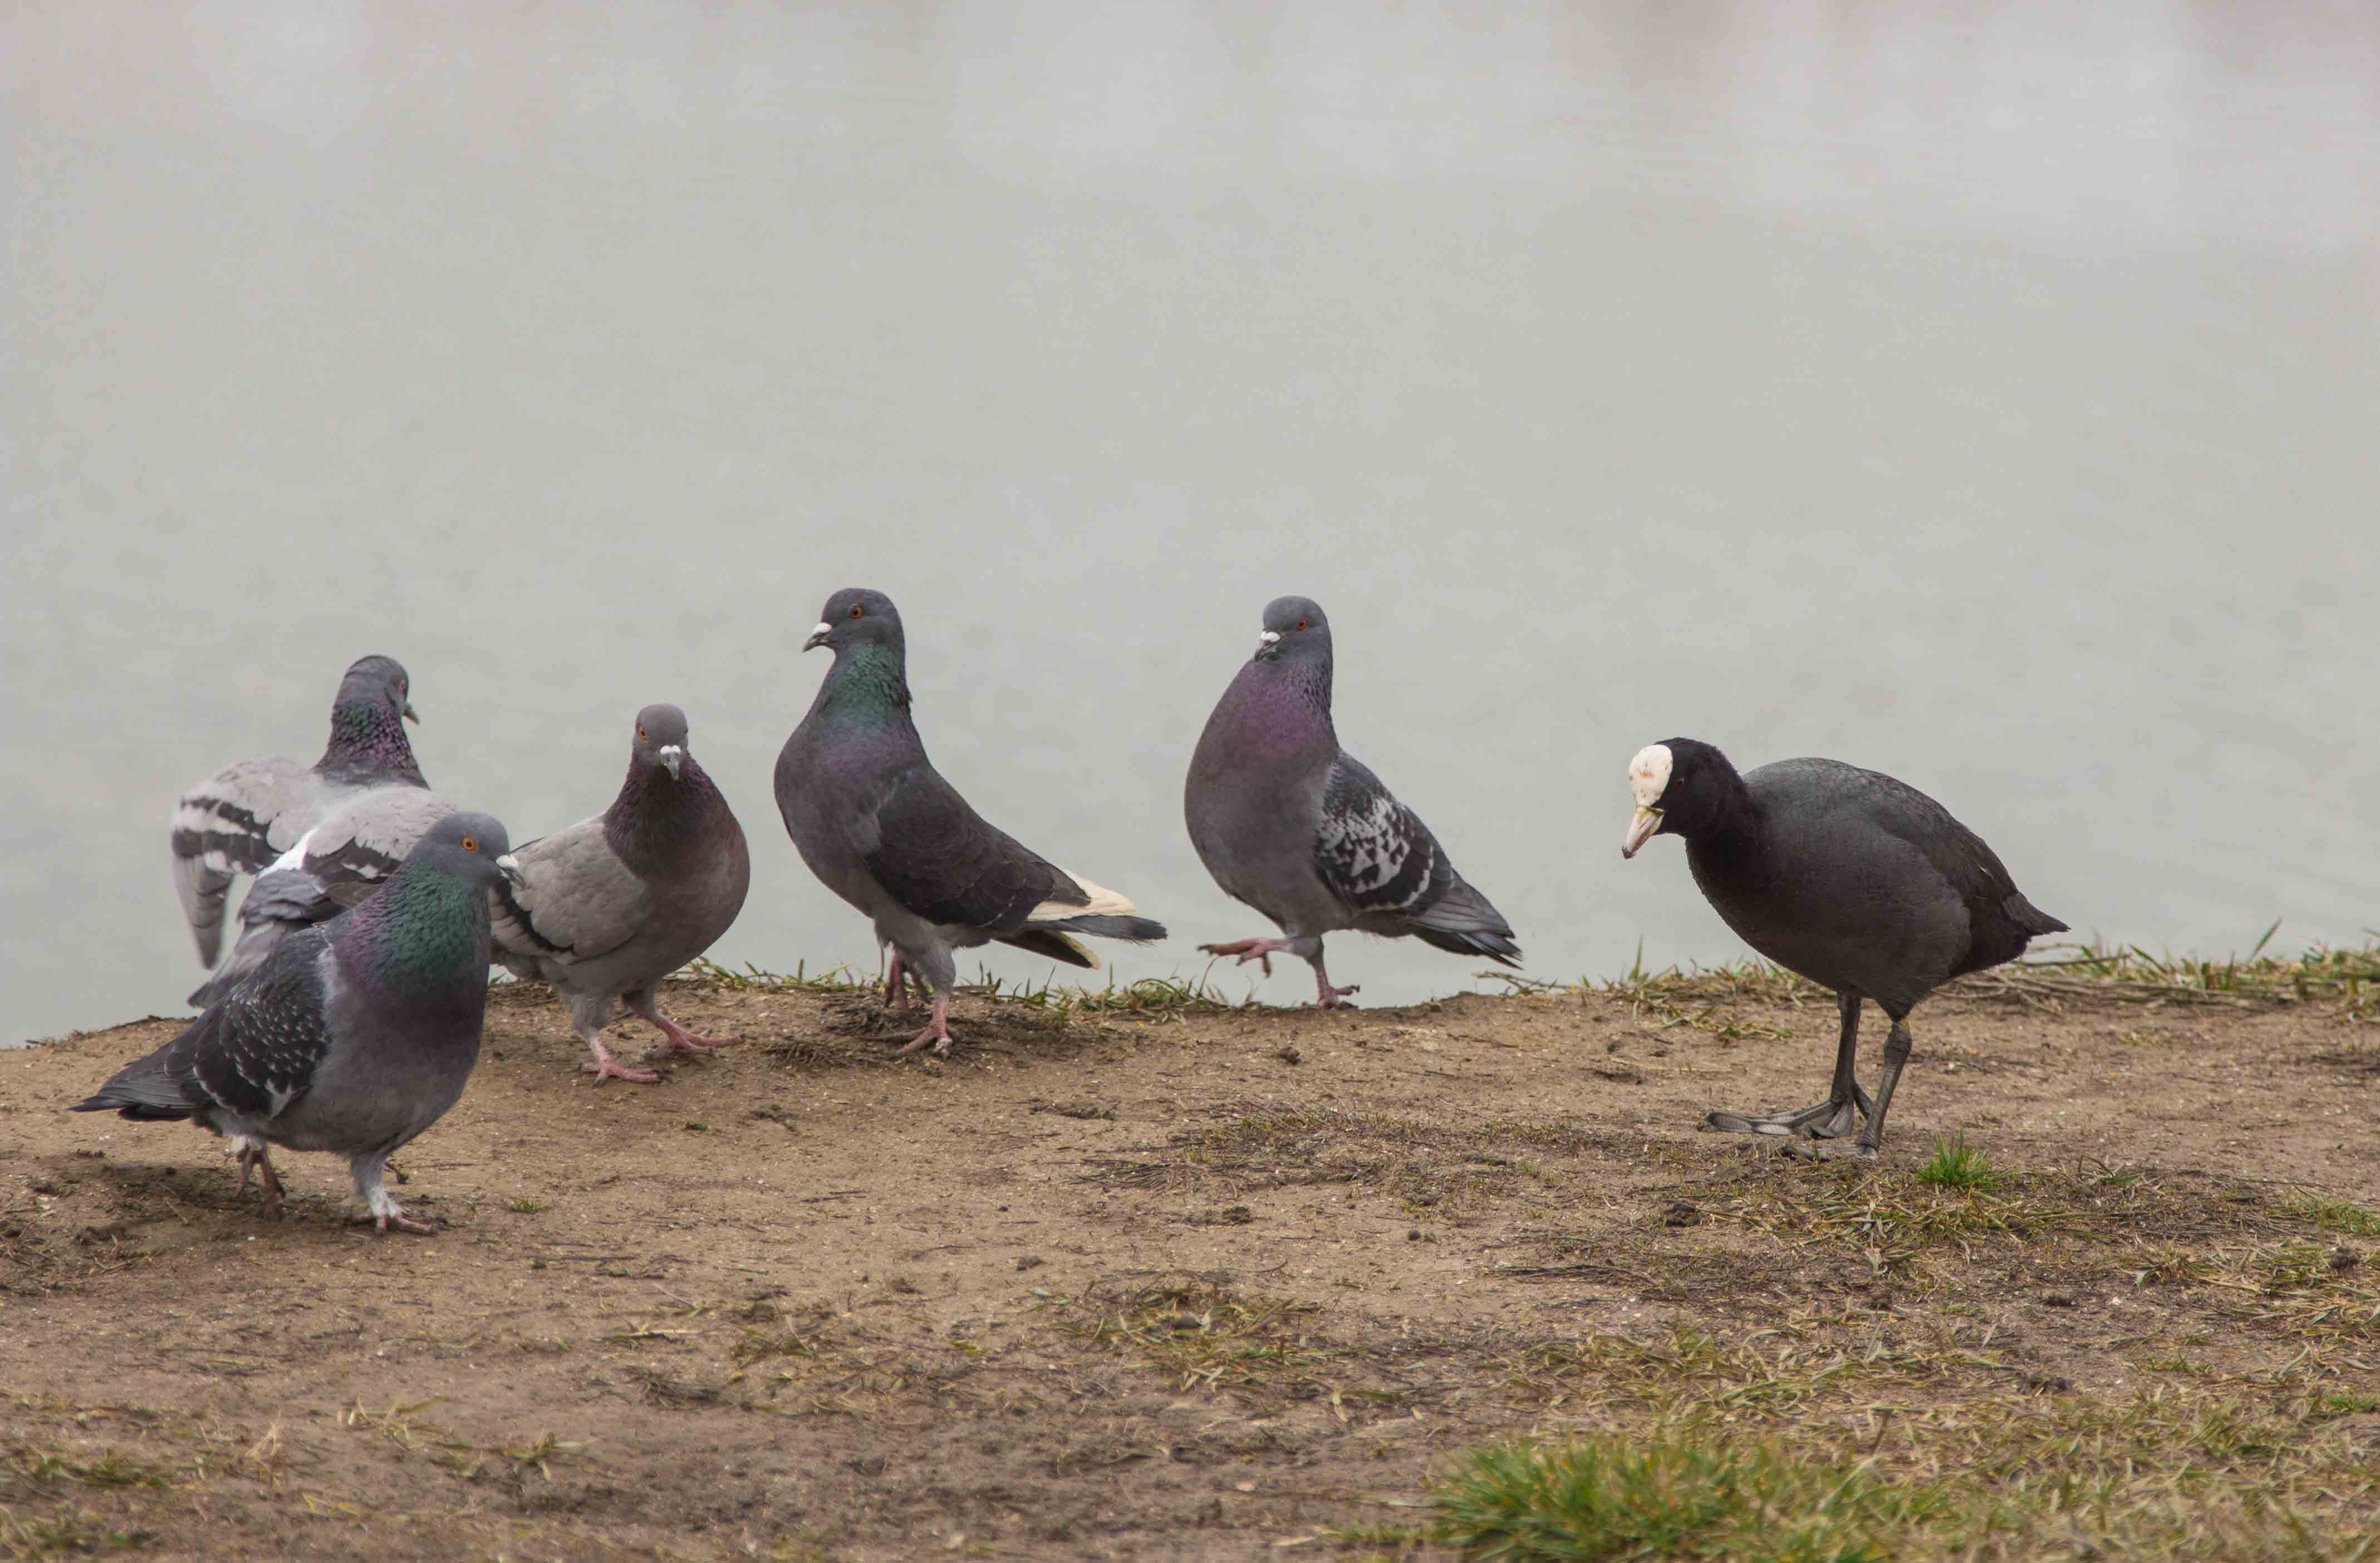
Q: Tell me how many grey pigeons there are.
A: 5